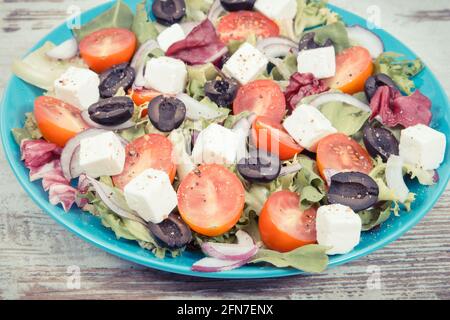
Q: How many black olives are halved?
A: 12